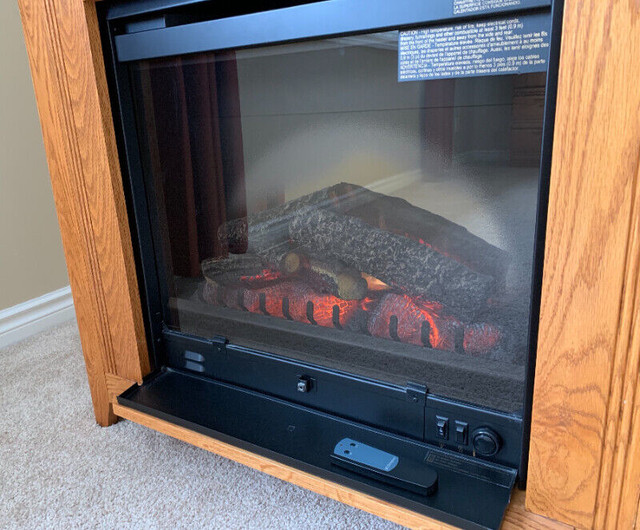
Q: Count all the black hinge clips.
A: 2